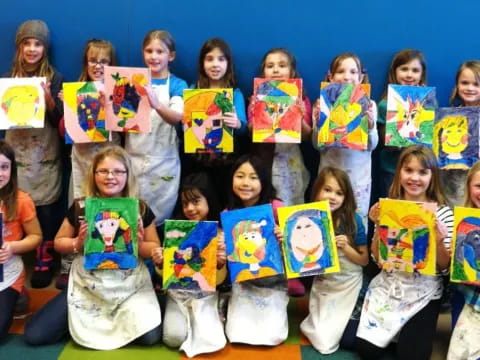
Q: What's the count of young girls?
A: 15